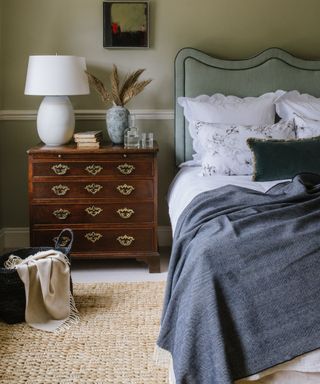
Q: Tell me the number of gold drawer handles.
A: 12